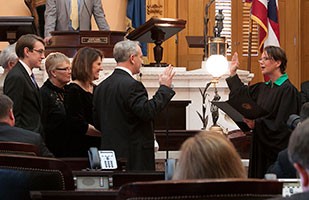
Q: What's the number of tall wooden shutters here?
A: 2